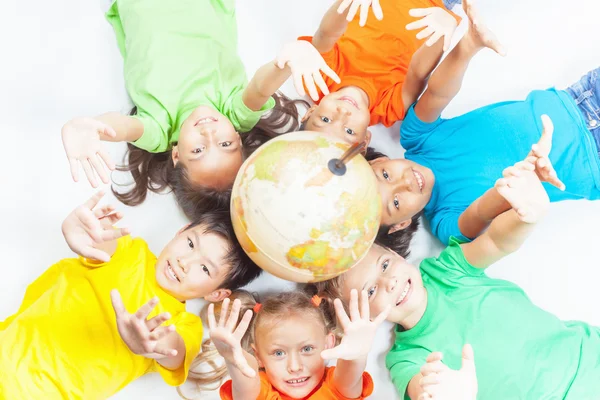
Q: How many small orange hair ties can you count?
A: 2